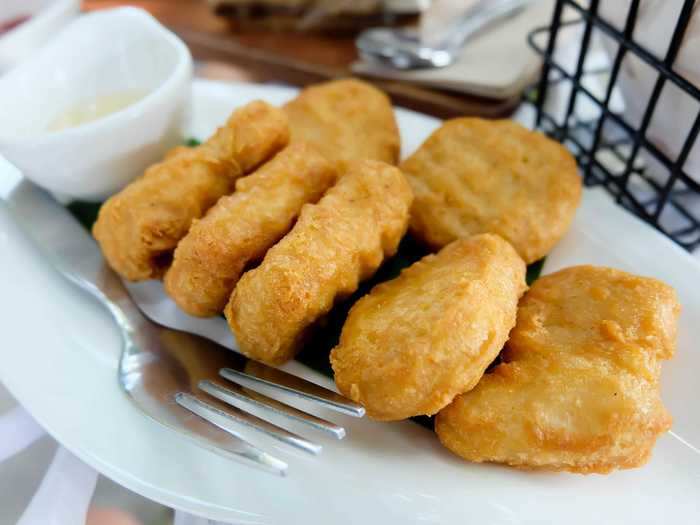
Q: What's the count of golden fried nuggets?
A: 7